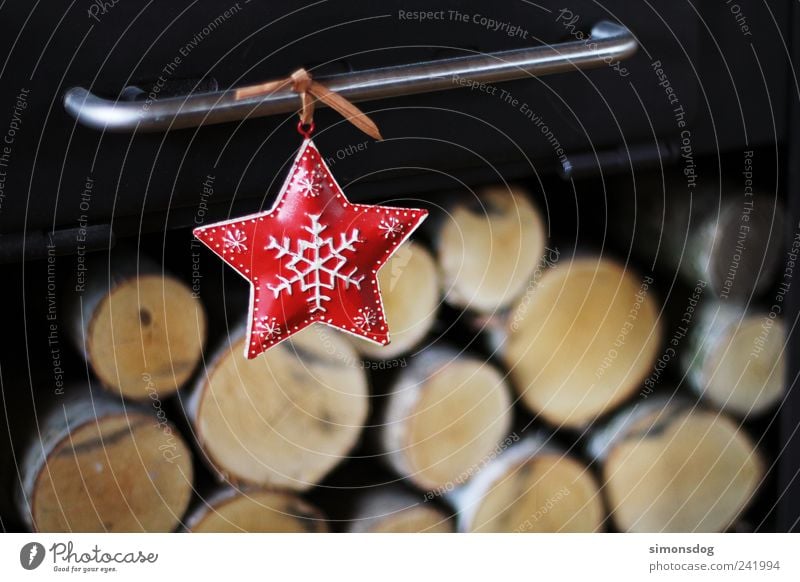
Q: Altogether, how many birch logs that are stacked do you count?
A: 13